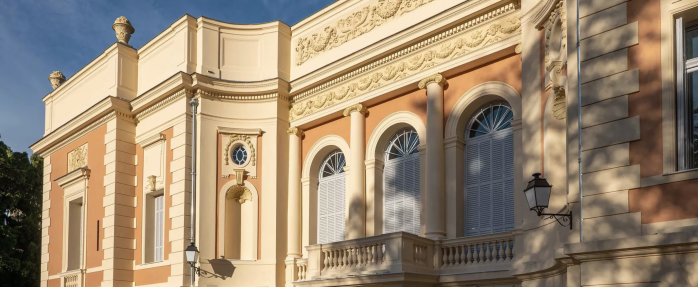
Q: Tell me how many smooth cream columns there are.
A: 3